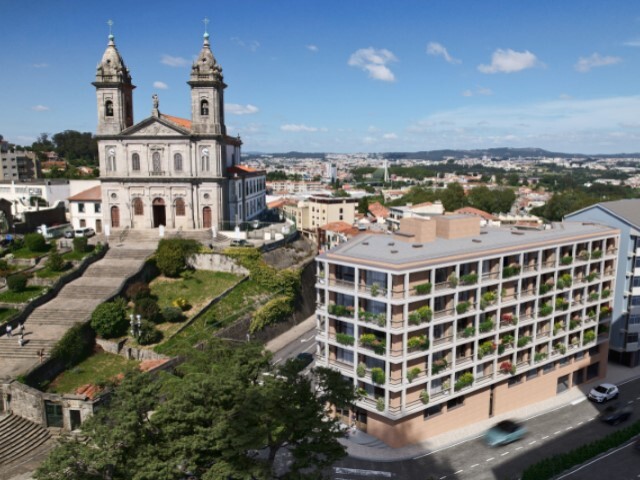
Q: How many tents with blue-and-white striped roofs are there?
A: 0